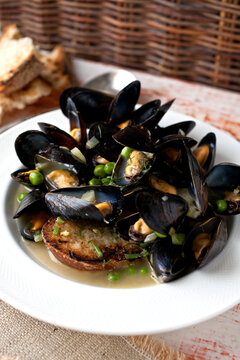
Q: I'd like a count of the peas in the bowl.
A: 11